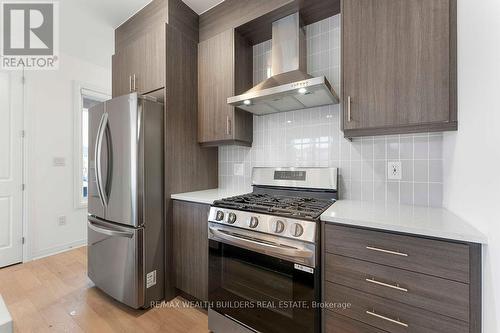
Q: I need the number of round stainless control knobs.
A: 5